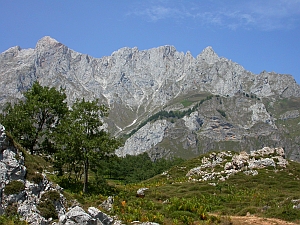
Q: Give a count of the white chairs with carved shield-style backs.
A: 0